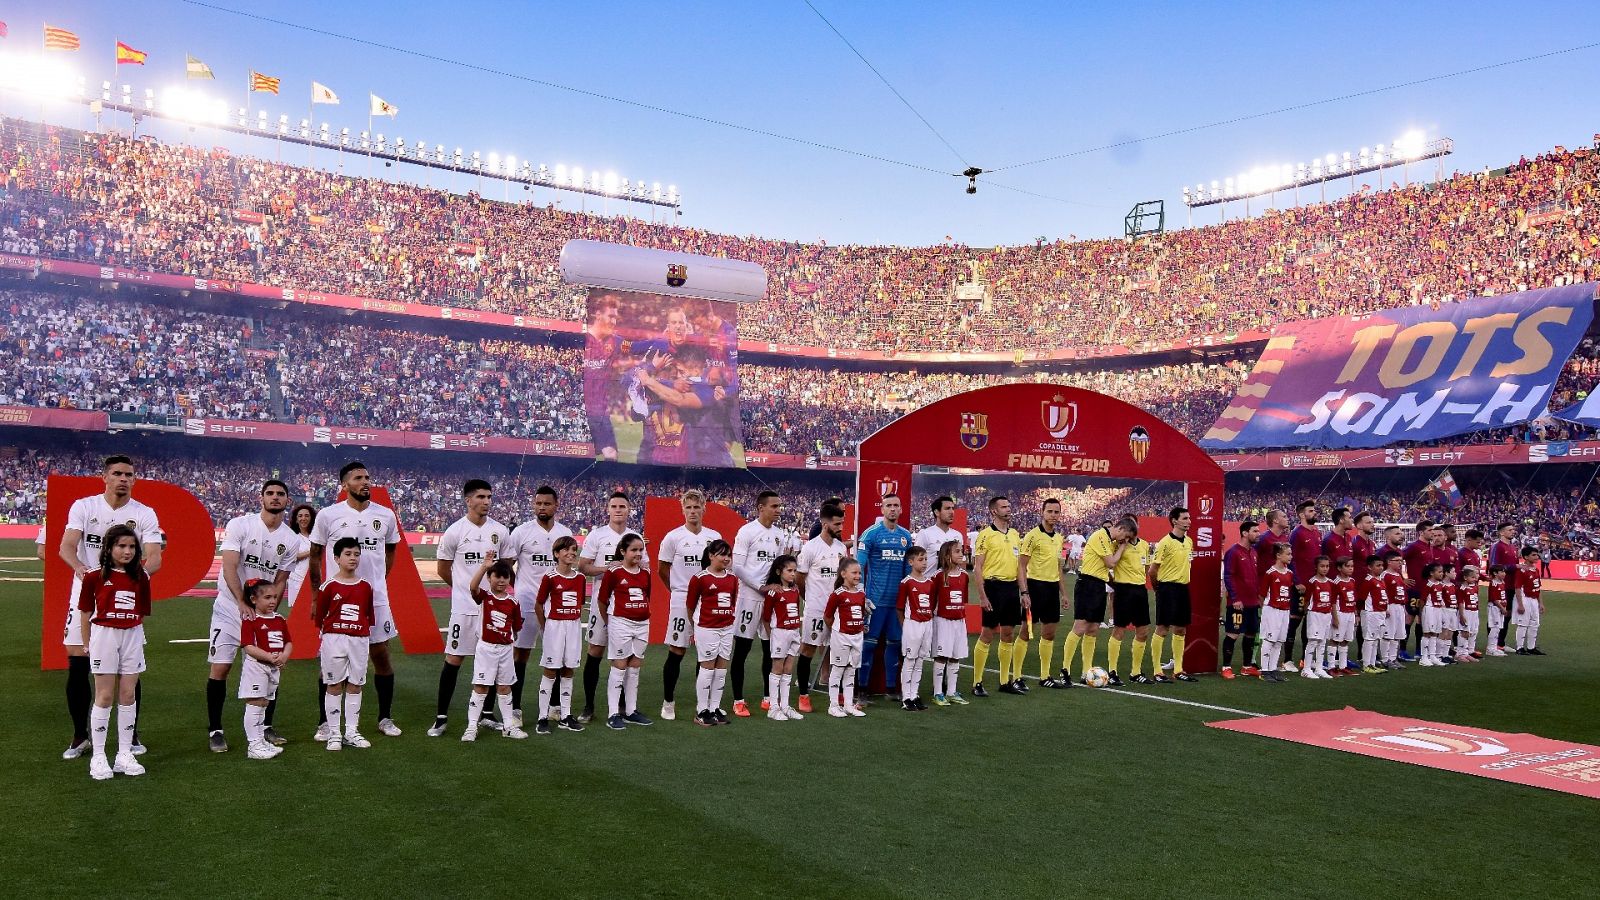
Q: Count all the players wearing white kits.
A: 10